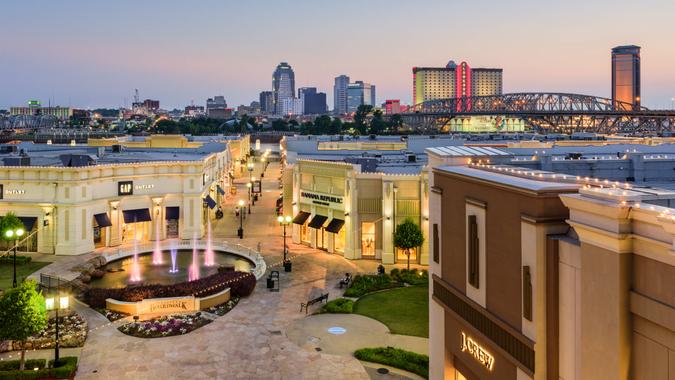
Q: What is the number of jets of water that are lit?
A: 5